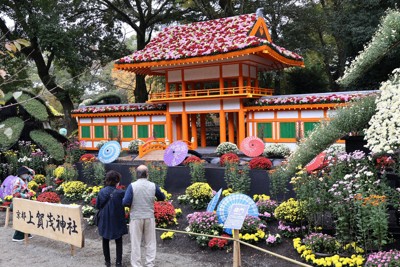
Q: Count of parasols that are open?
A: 7